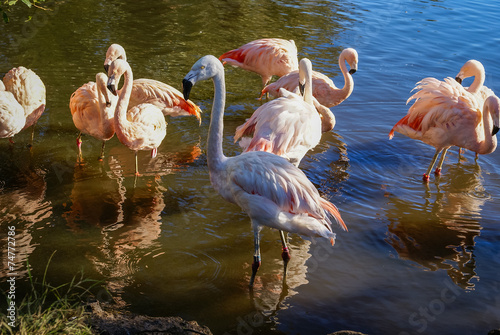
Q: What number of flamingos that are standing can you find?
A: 11